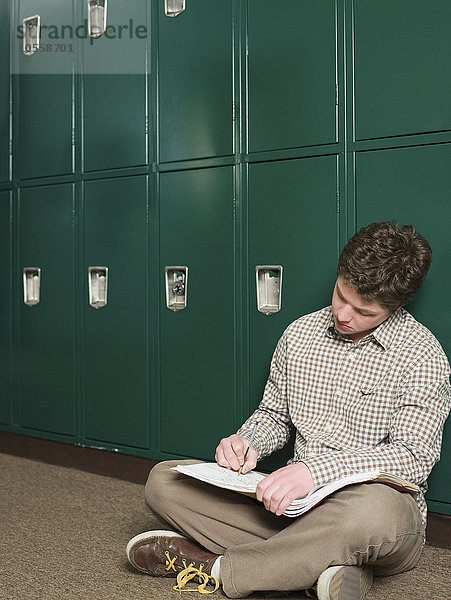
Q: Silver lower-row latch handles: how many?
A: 4